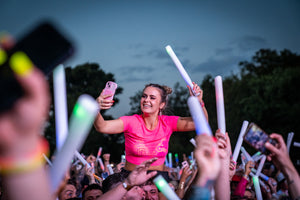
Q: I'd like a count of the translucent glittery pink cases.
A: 1